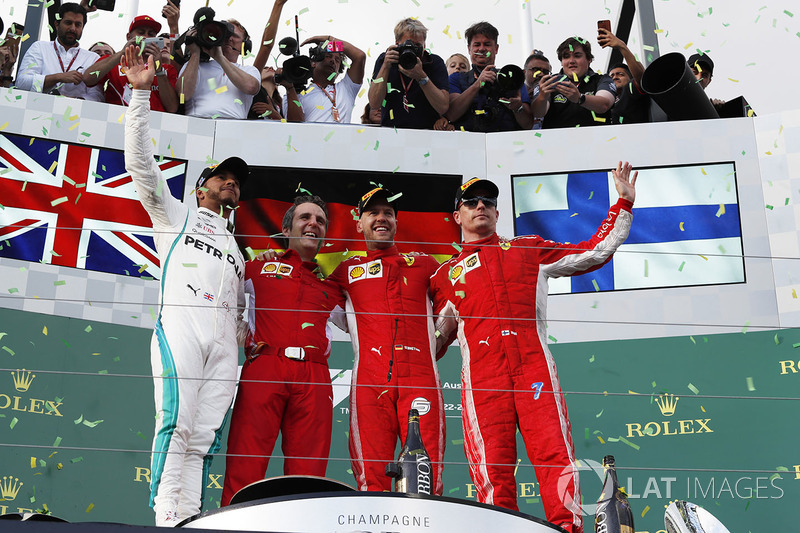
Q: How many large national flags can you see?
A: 3